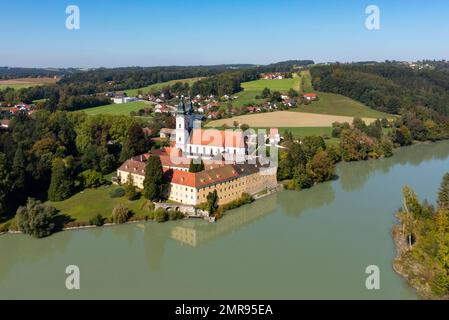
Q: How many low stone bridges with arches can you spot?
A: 1